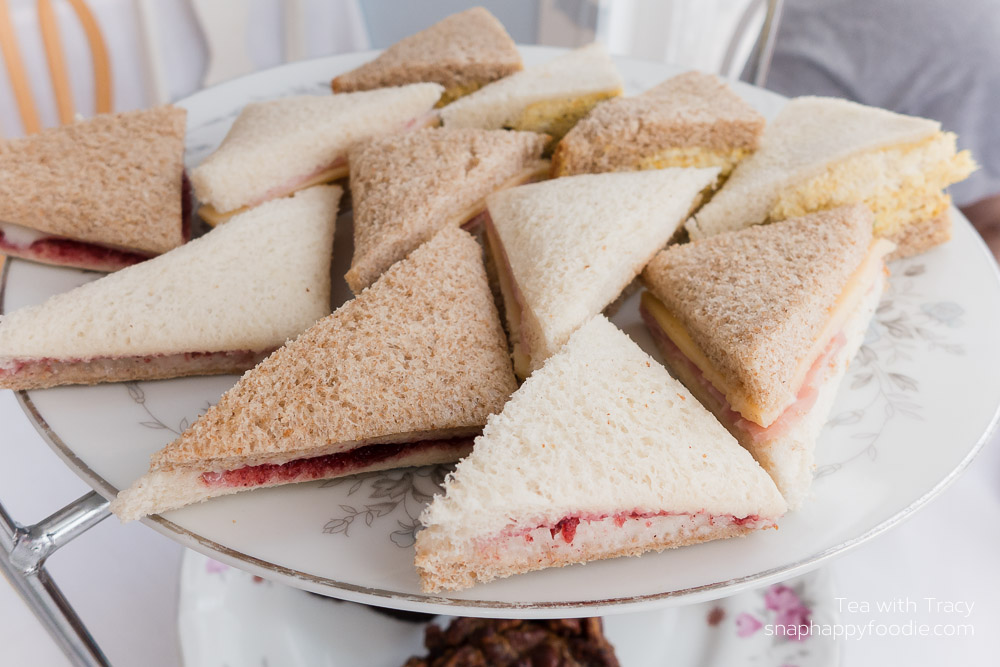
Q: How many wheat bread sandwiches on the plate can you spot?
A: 6